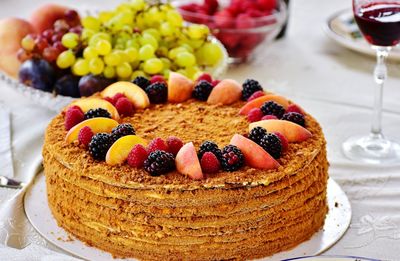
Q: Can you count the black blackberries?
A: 14